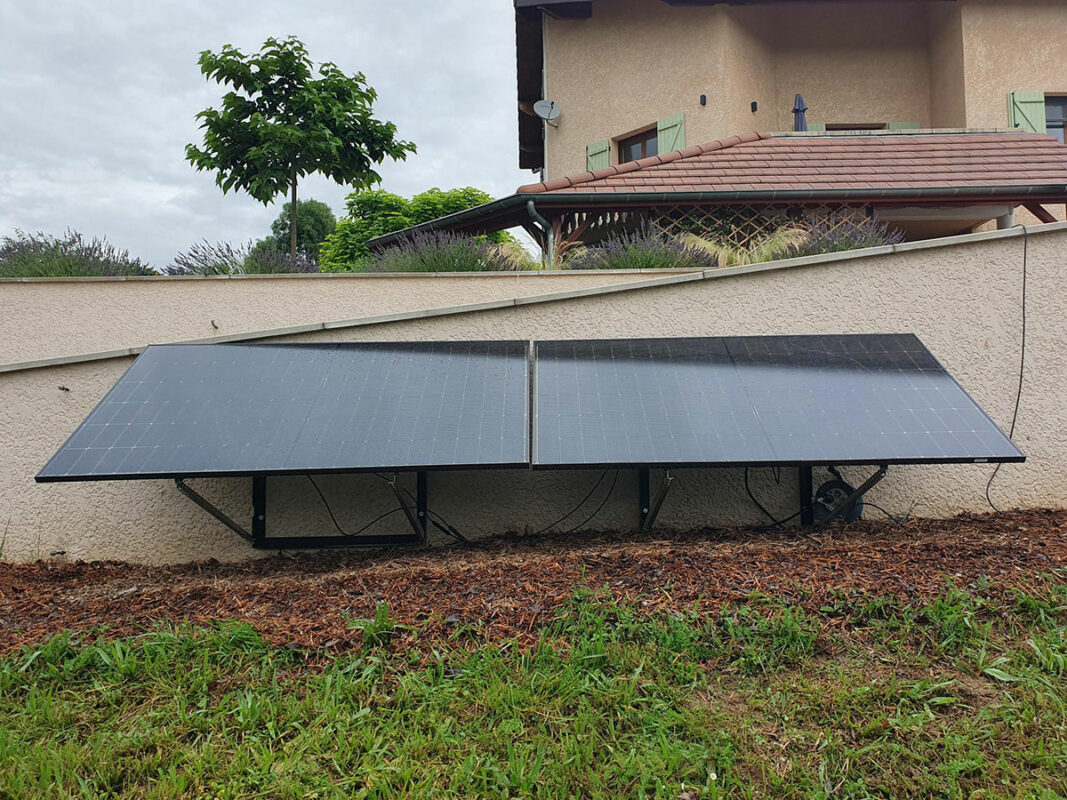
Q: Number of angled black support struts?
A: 4